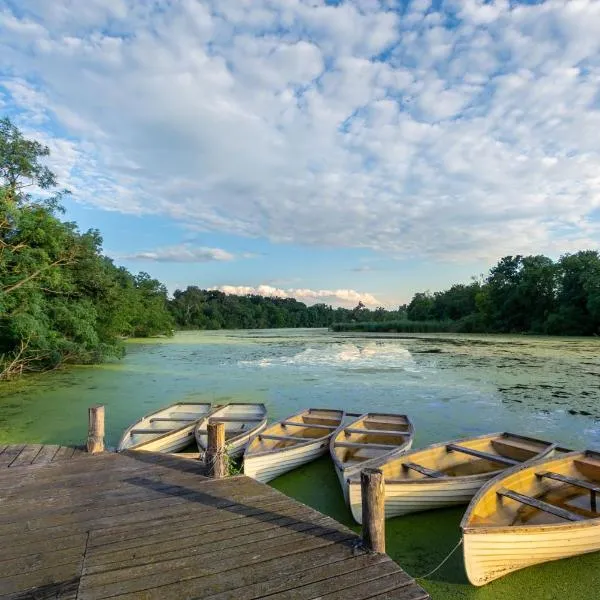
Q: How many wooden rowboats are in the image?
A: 6